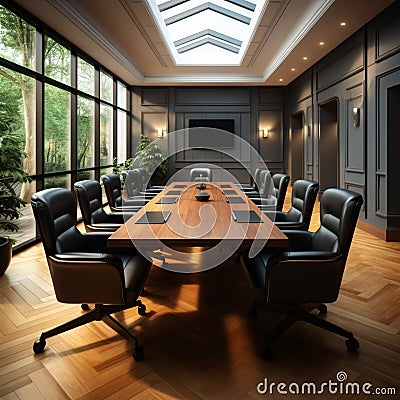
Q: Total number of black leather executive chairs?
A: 11